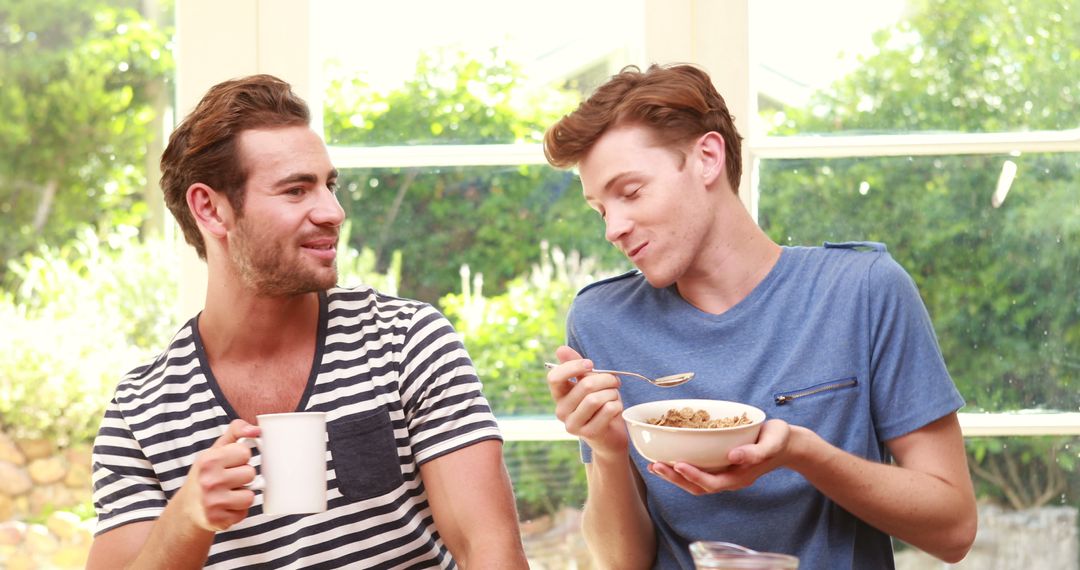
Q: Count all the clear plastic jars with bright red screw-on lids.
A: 0